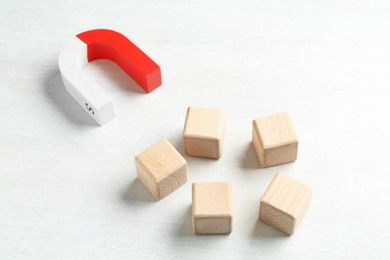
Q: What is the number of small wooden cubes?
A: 5